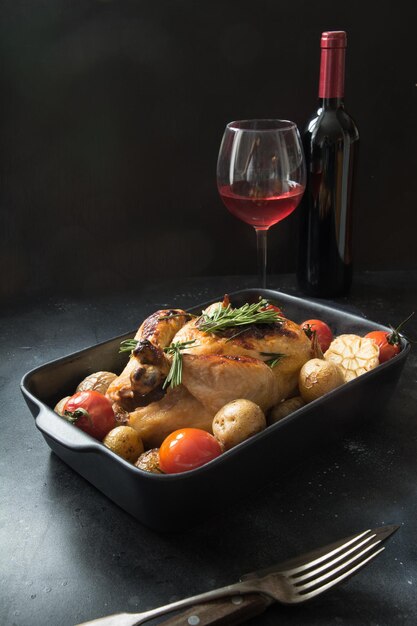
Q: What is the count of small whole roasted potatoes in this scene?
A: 7